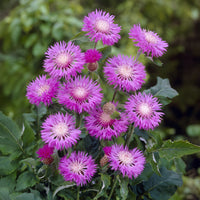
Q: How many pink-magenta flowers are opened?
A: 11